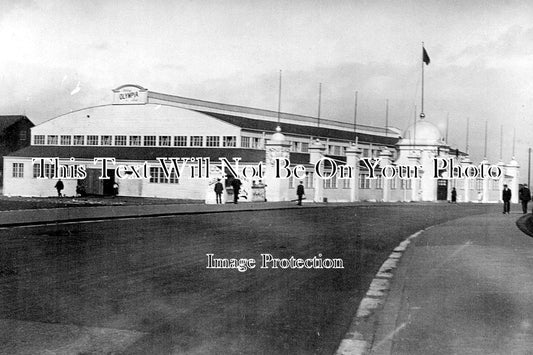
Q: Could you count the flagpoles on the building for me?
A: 11